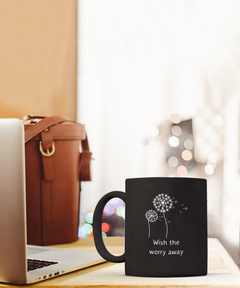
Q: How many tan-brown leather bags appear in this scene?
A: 1